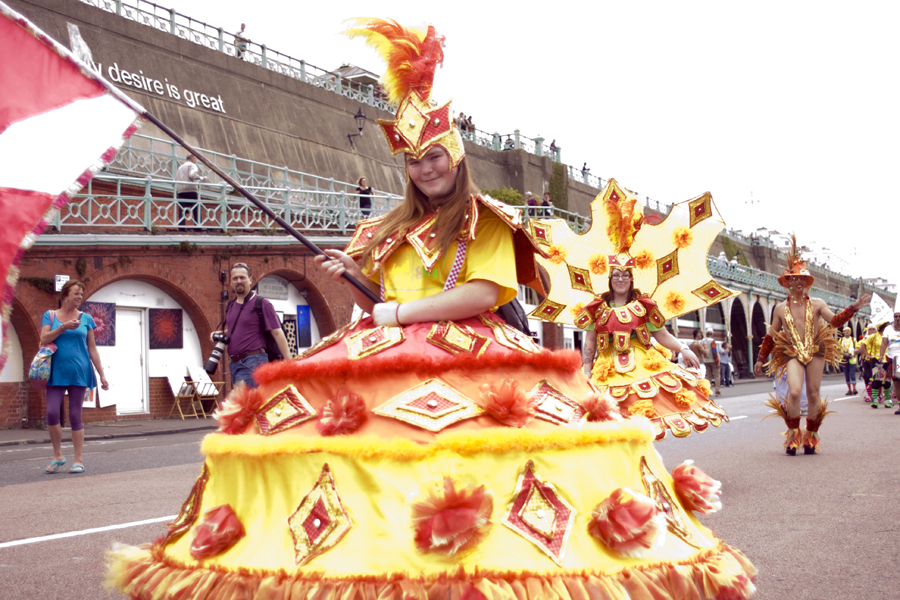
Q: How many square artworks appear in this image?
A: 2